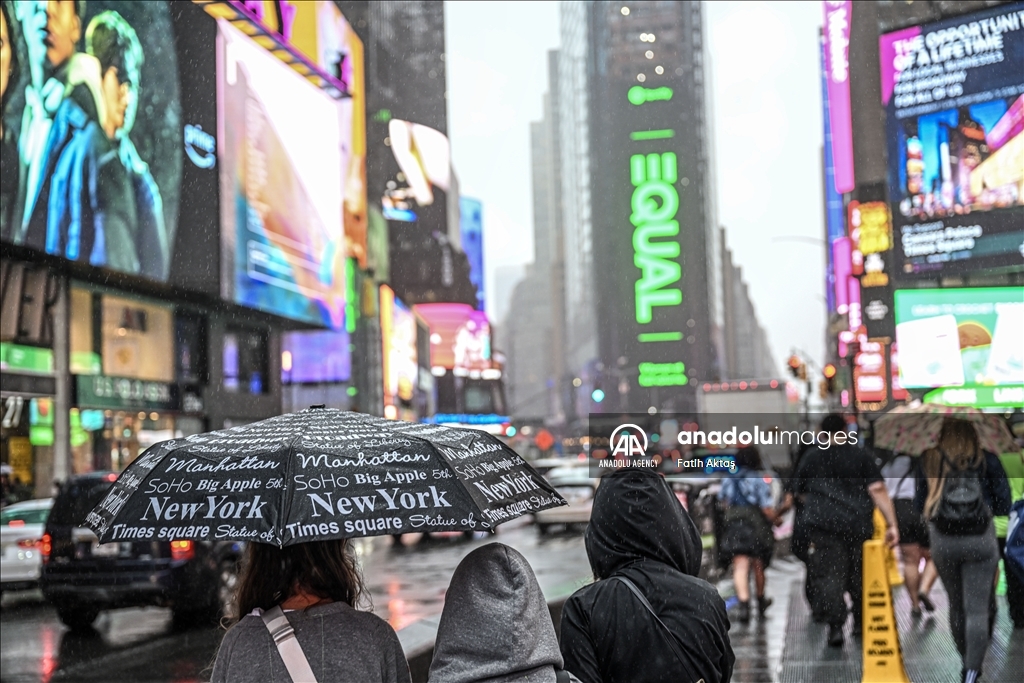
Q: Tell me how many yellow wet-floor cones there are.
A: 2